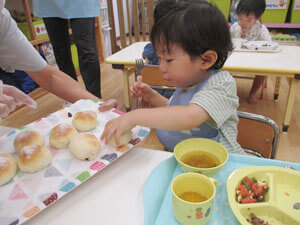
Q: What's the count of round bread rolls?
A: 7